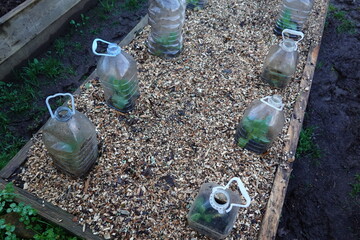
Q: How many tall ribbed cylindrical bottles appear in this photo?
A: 2